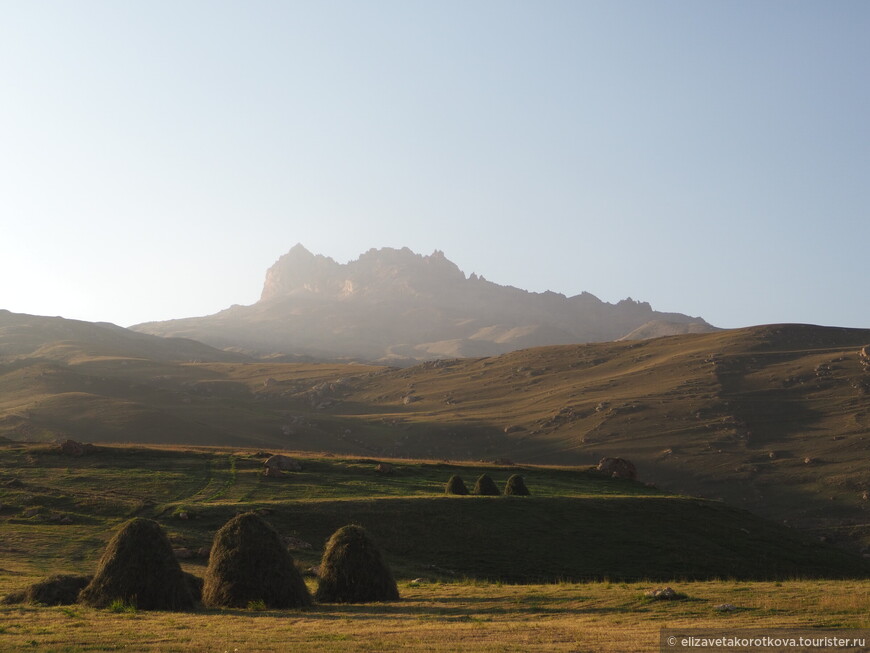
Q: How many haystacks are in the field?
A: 6